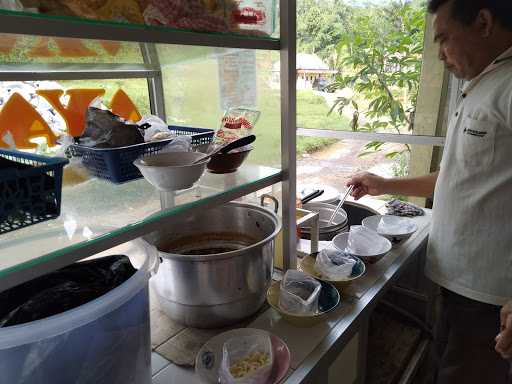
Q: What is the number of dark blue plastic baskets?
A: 2